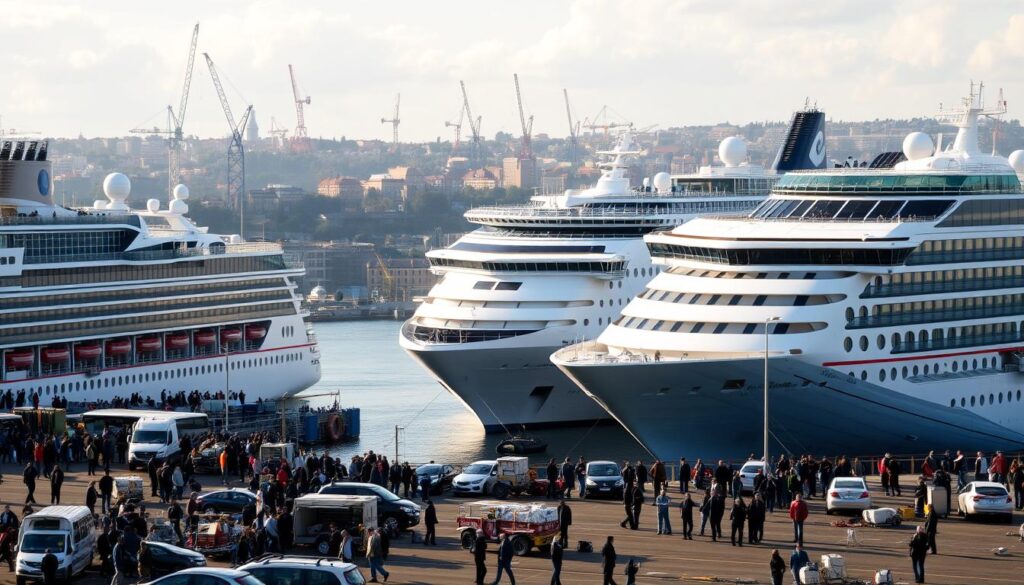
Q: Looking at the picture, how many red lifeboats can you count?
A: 9